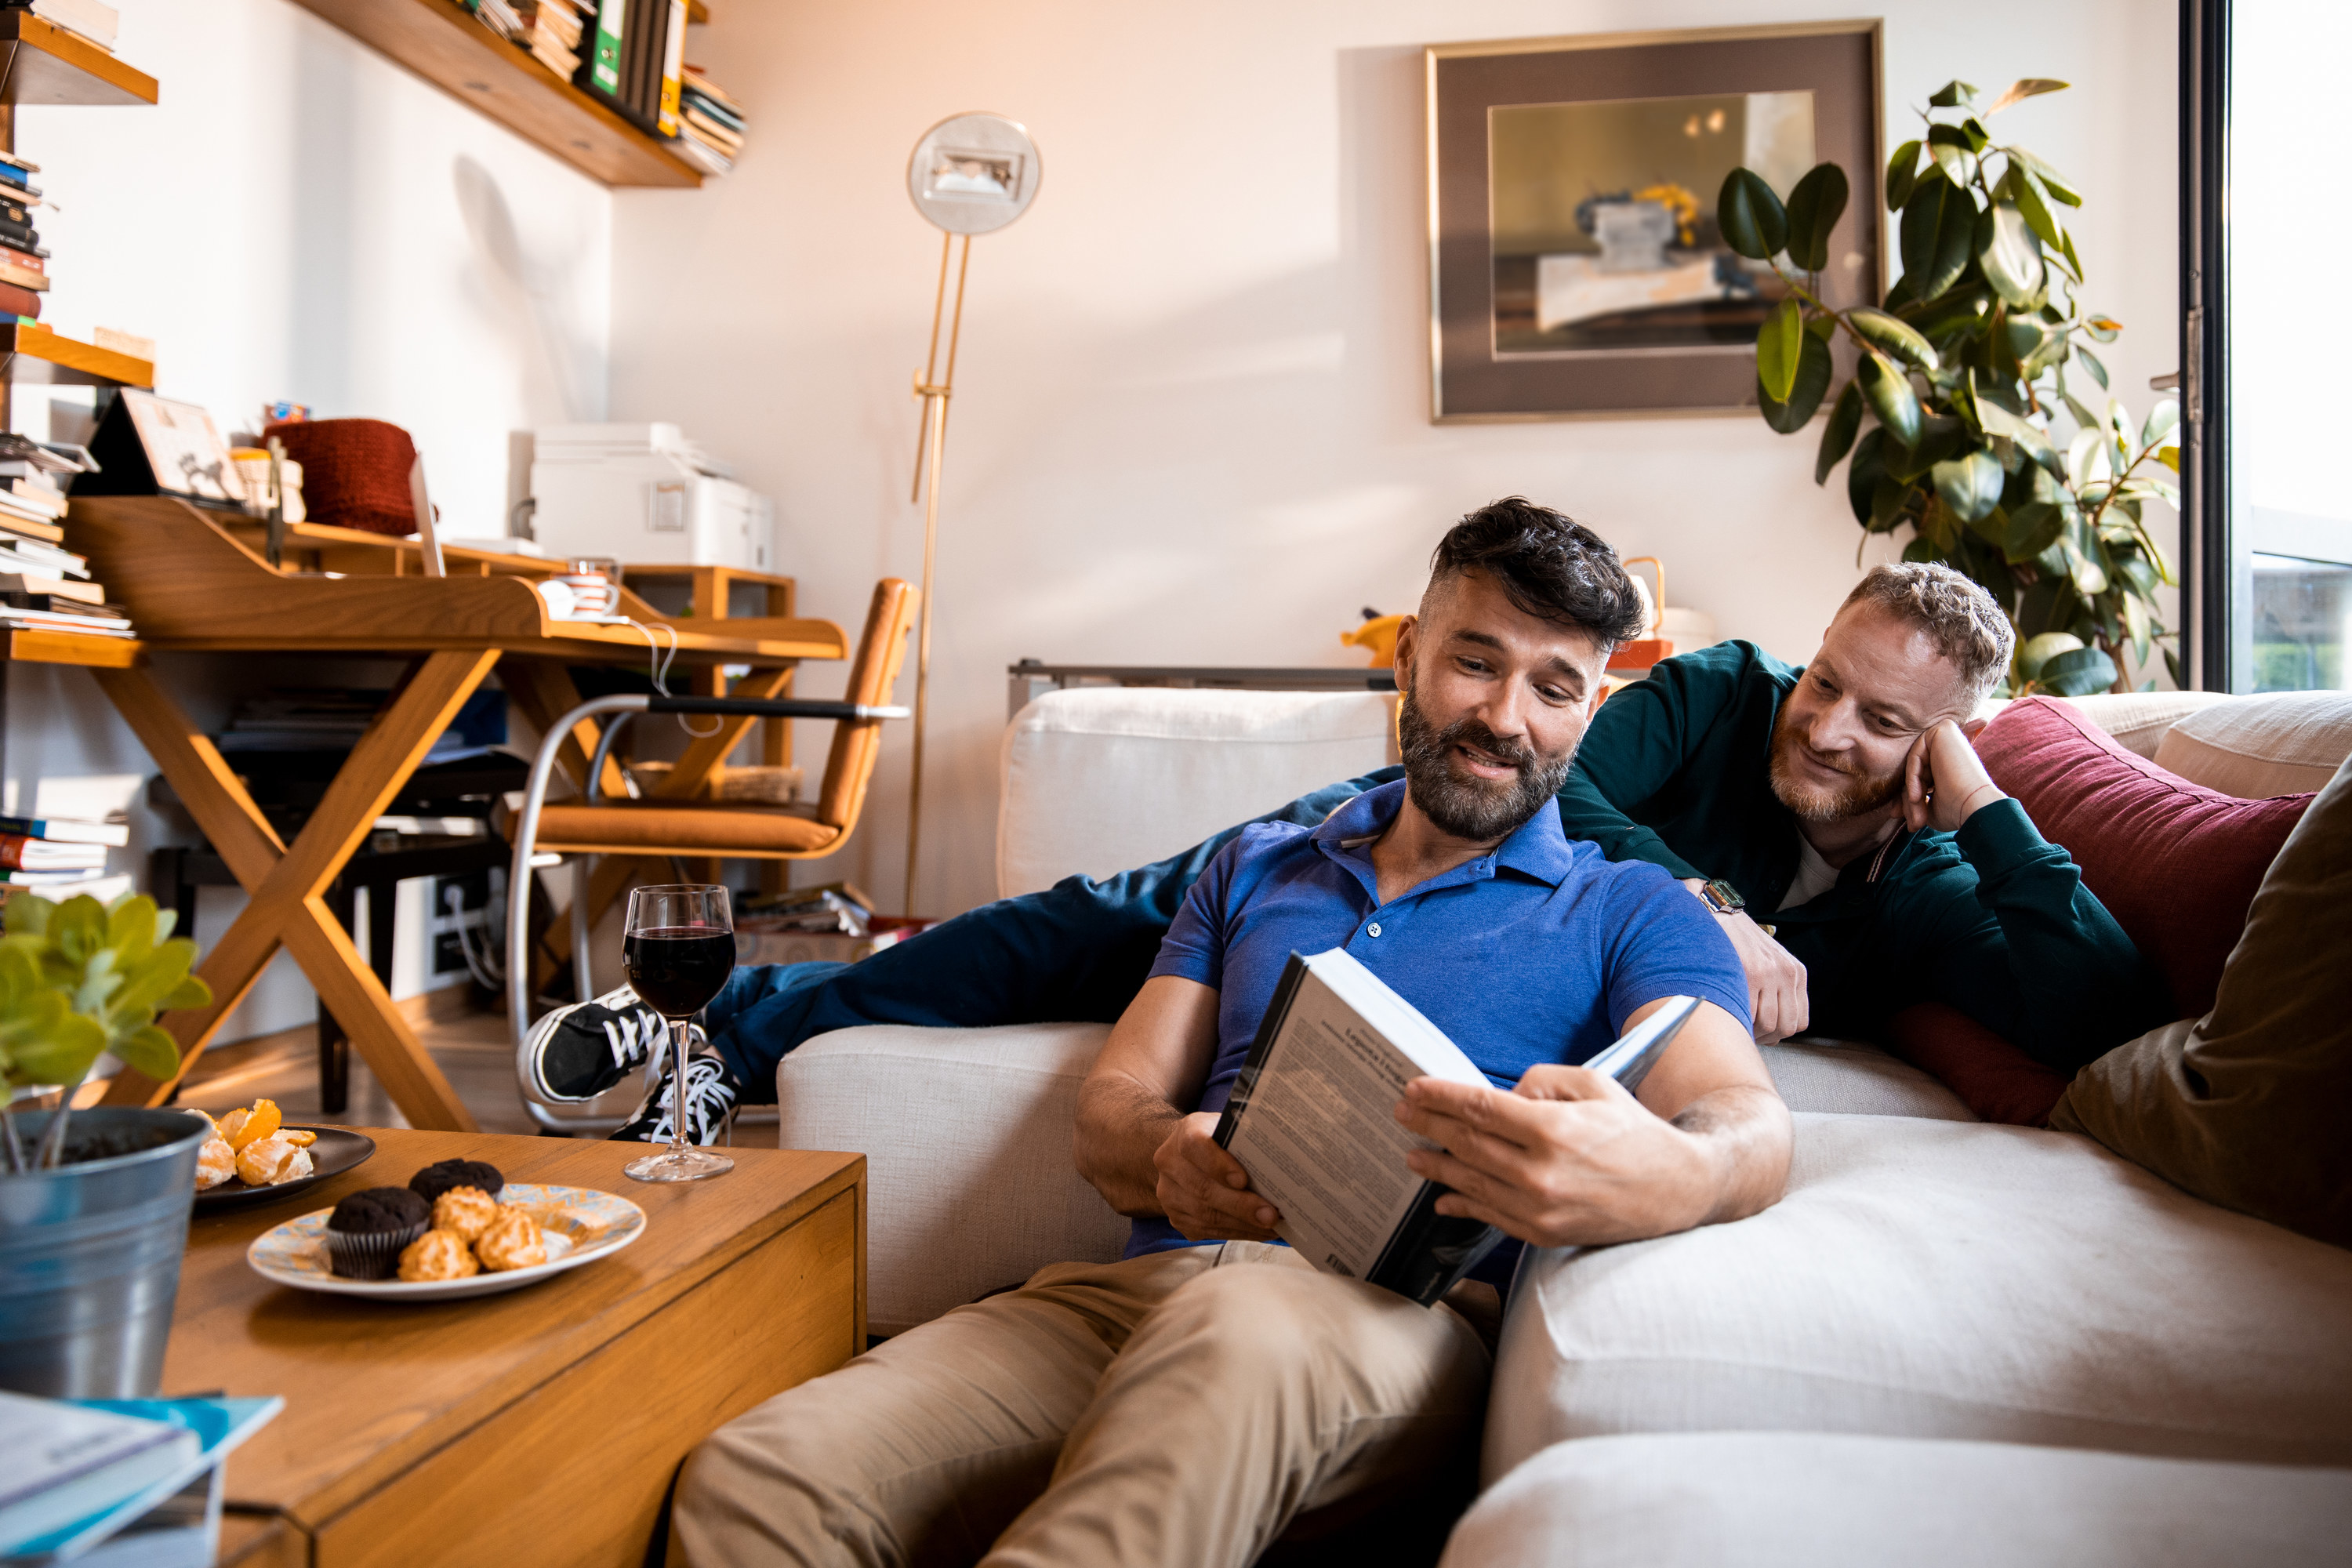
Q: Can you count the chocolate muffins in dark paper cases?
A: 2